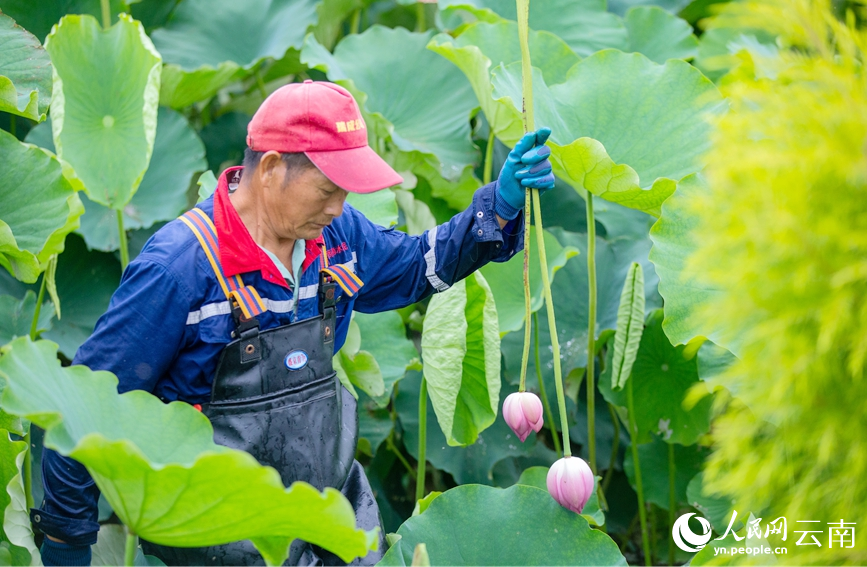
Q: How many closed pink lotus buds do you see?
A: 2